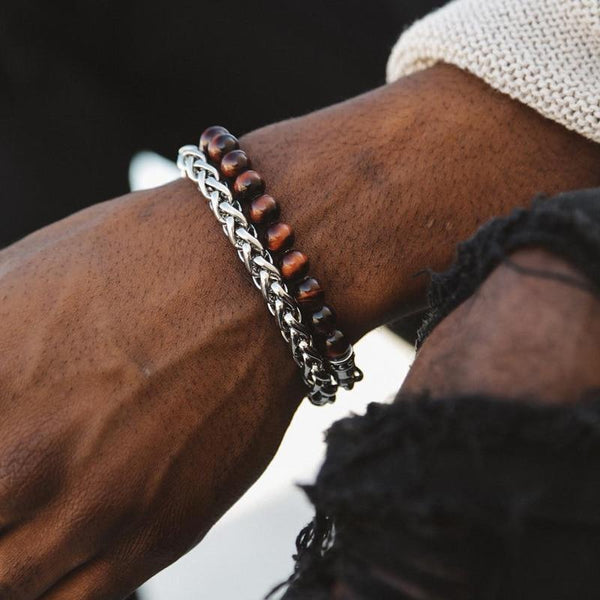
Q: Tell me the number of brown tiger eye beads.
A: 10